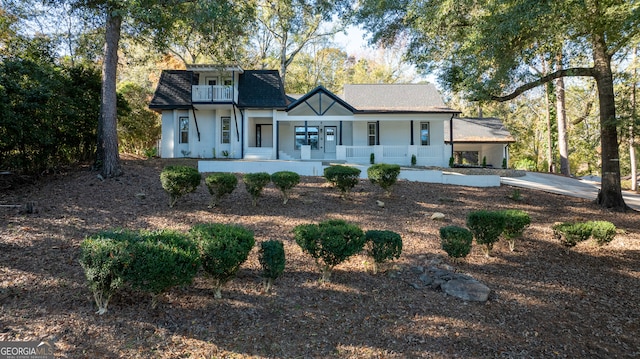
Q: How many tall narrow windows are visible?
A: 4